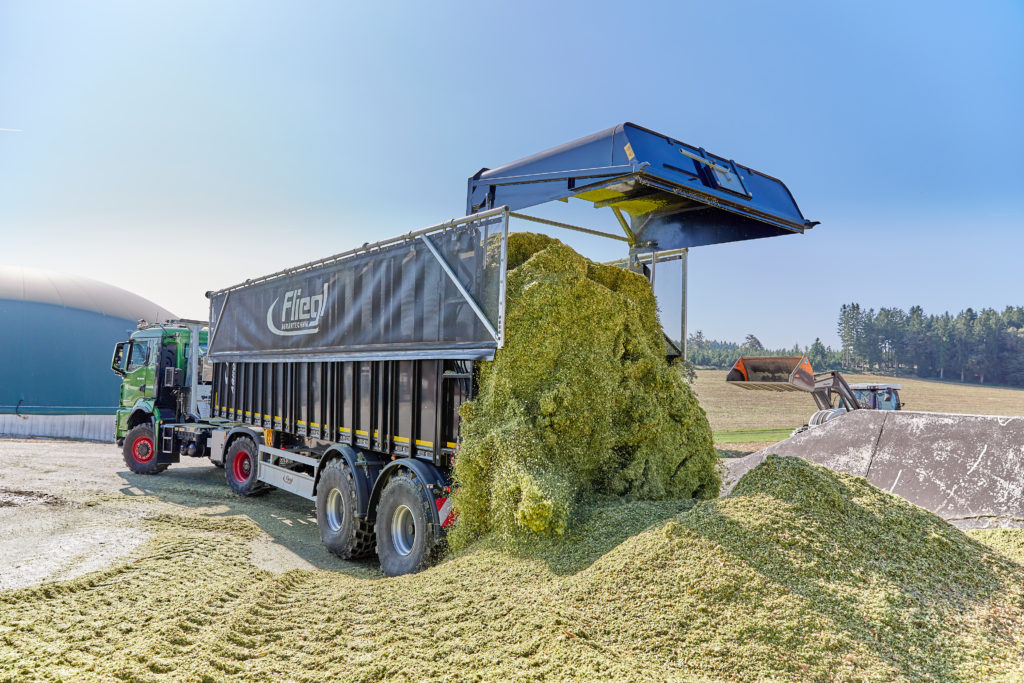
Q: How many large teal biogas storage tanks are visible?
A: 1